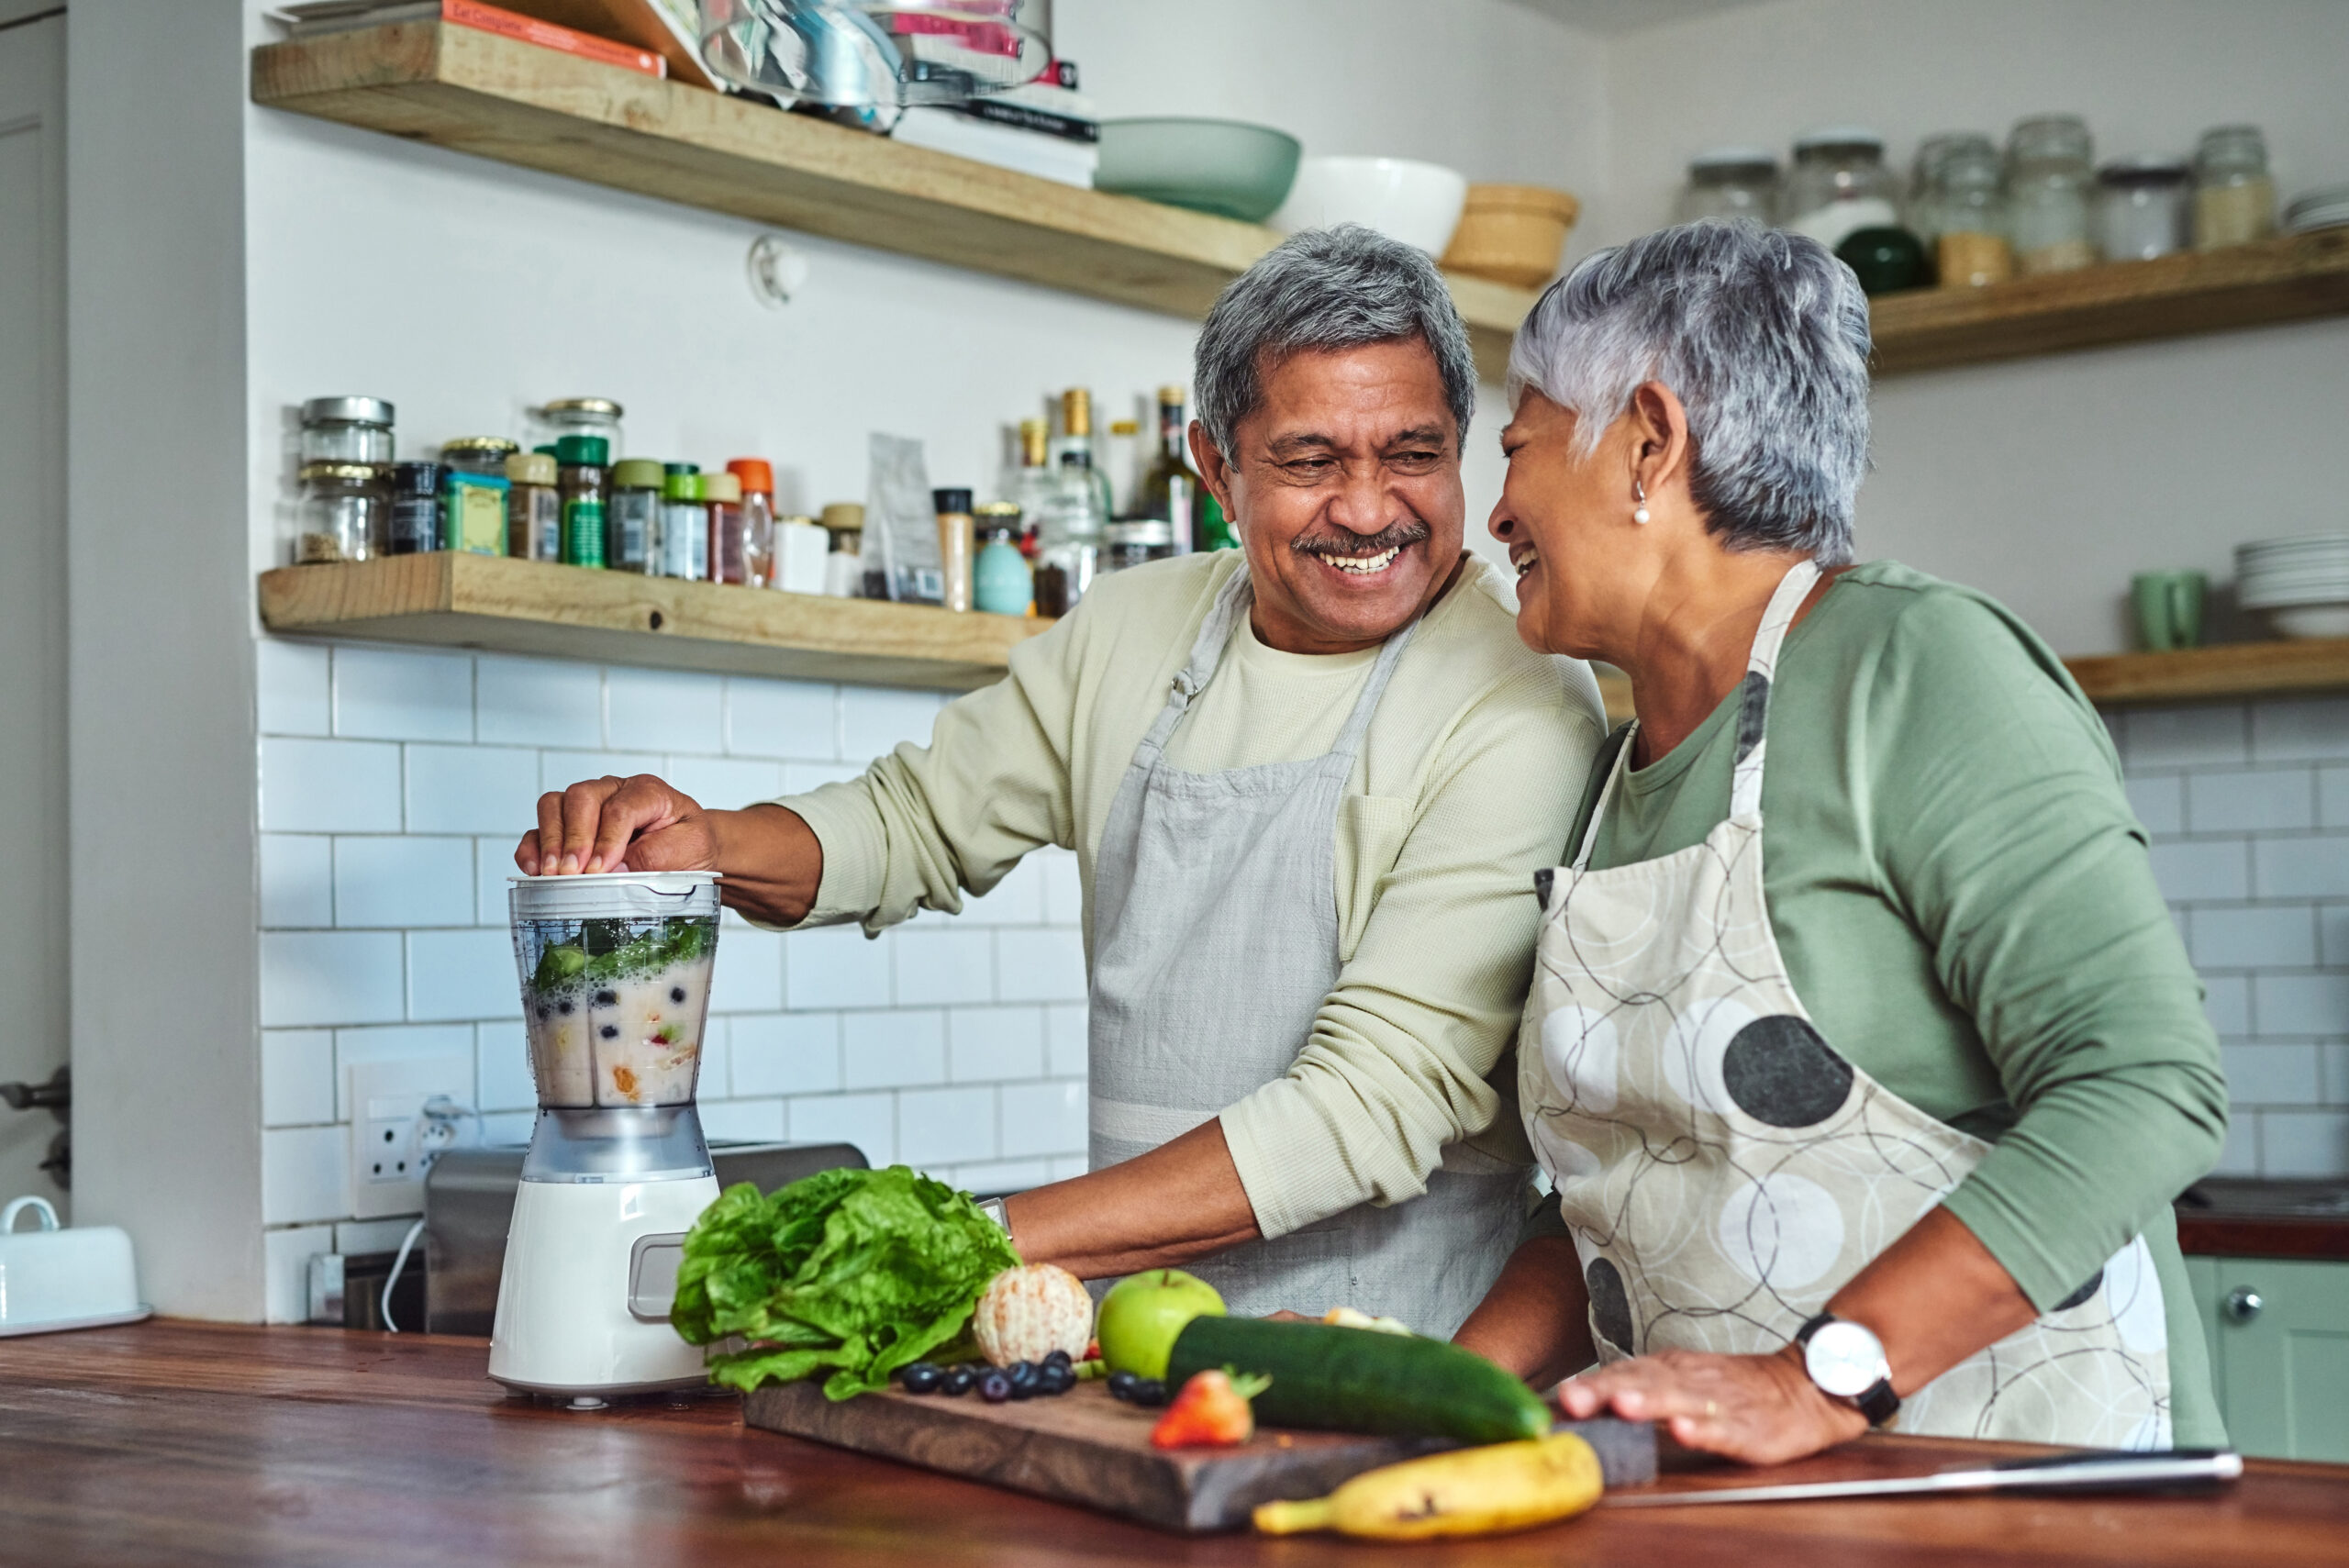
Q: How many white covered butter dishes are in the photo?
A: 1